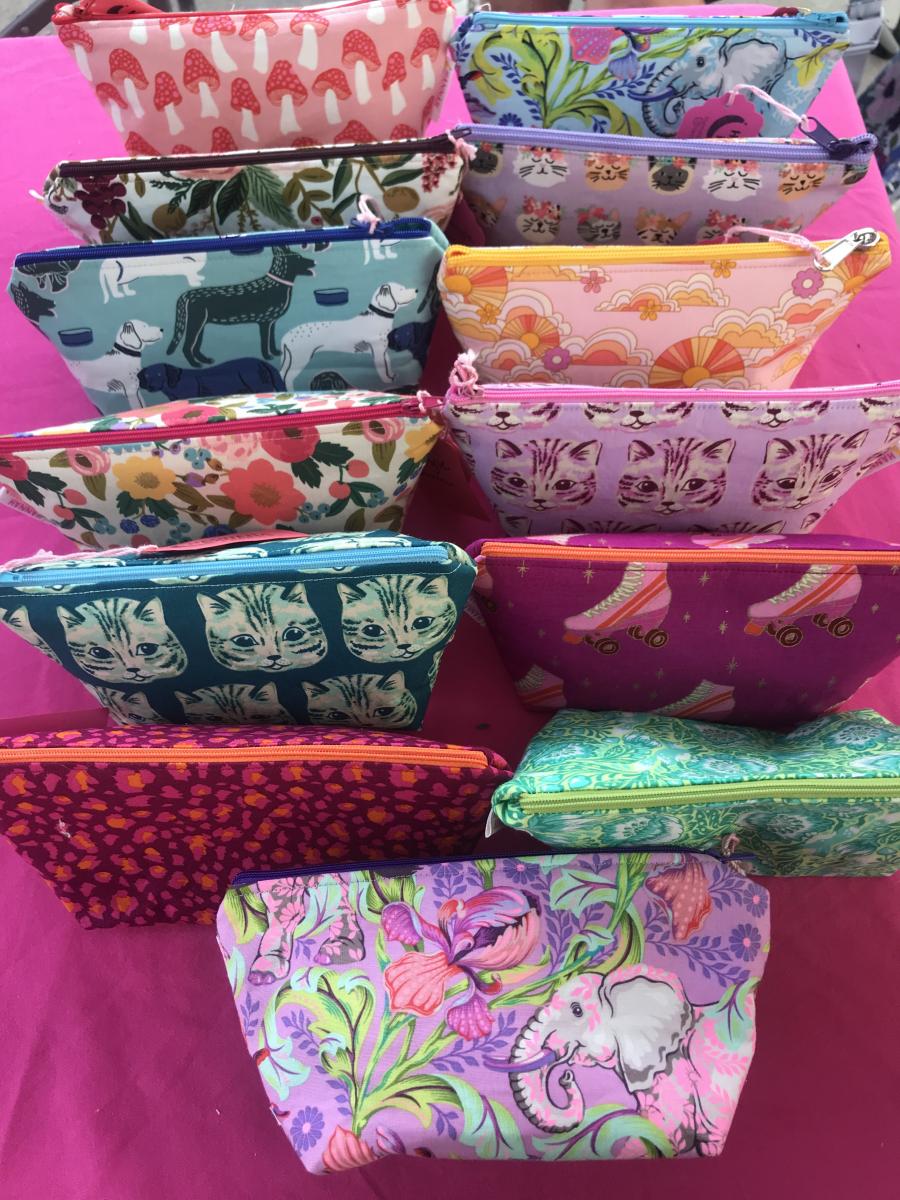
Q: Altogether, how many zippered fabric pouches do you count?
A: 13